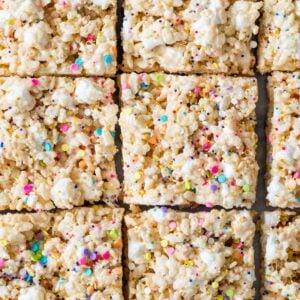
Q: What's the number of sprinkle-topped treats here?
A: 9